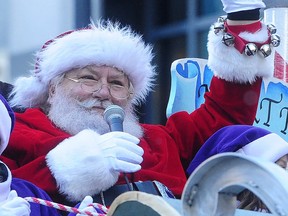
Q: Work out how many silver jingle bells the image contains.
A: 7